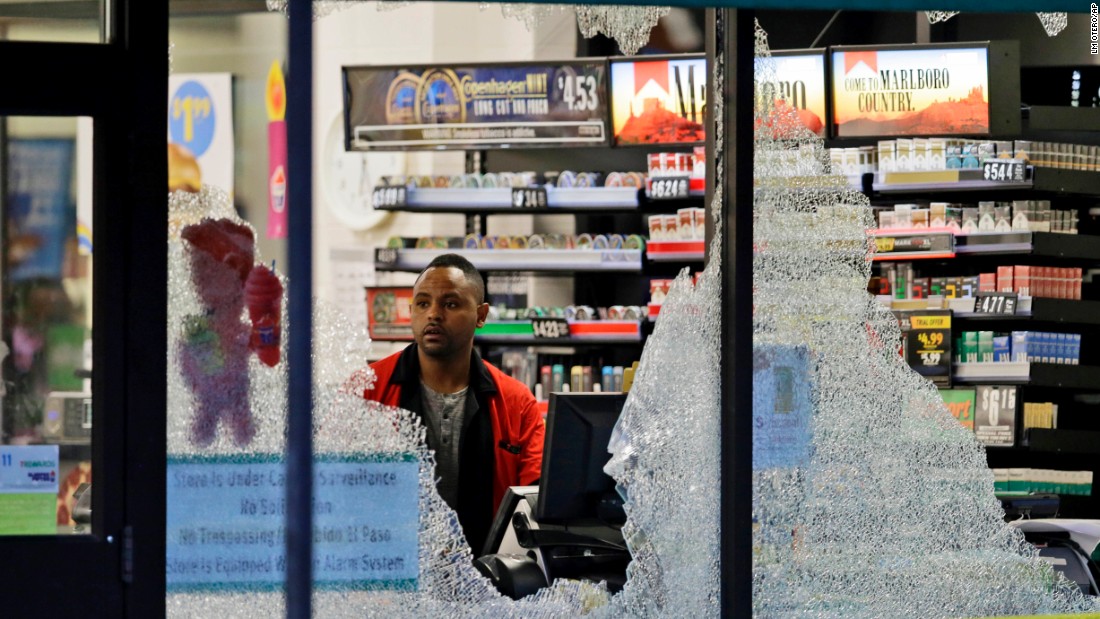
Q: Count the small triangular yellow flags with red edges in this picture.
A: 0